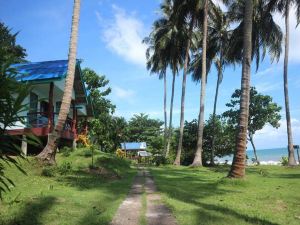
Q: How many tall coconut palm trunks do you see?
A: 8